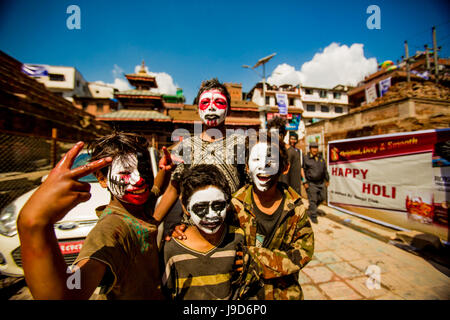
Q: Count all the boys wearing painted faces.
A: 4